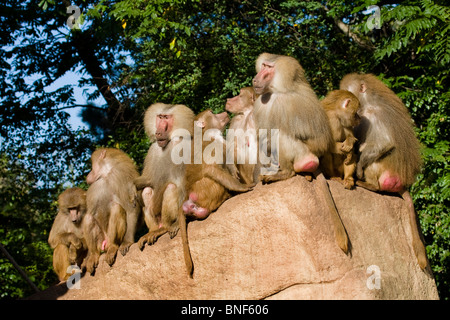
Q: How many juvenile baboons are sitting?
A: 2